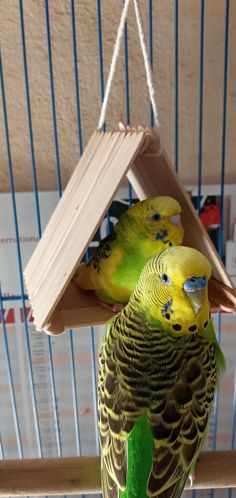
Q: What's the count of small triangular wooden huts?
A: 1